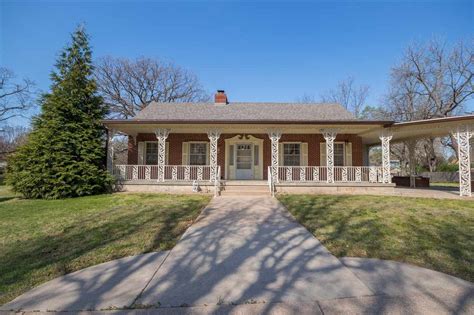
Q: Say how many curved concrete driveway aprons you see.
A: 2